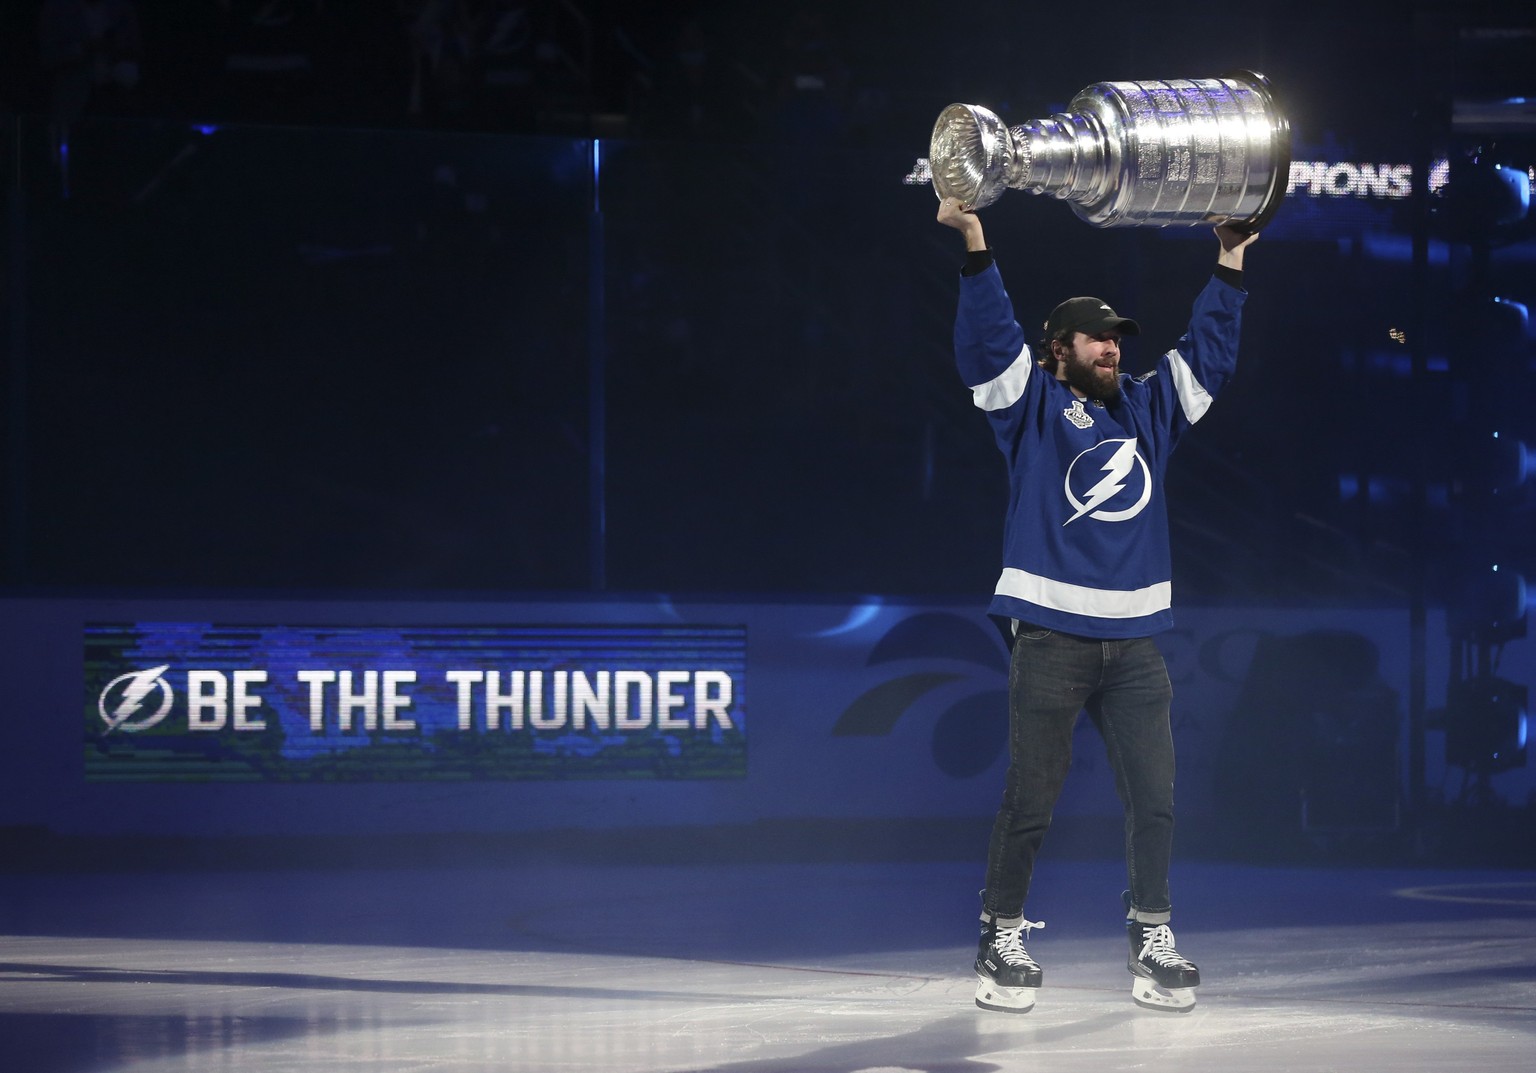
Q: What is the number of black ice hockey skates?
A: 2